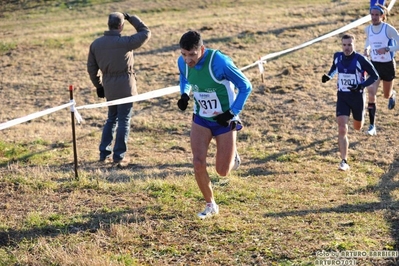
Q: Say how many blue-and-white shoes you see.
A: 2